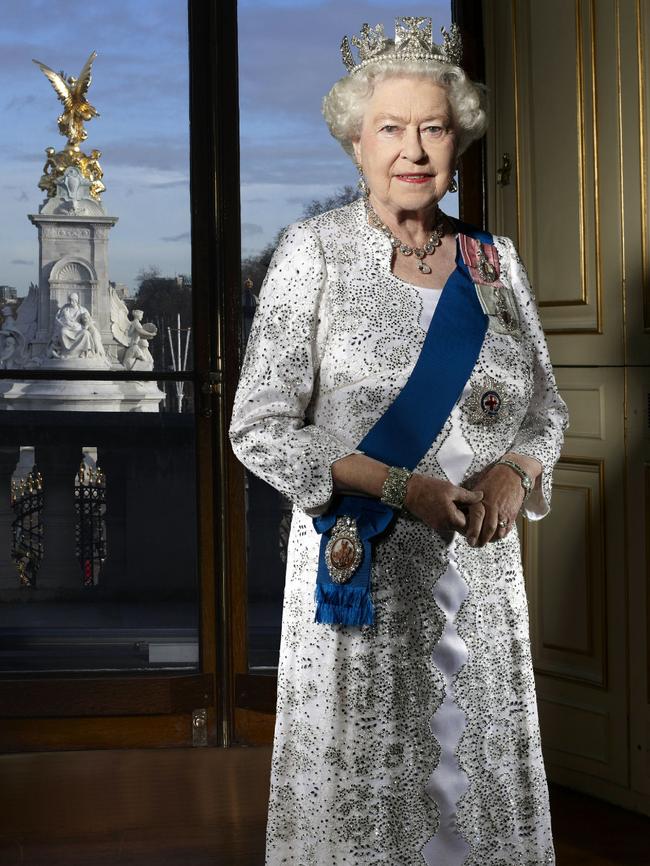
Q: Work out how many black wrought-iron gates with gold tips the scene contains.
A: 2